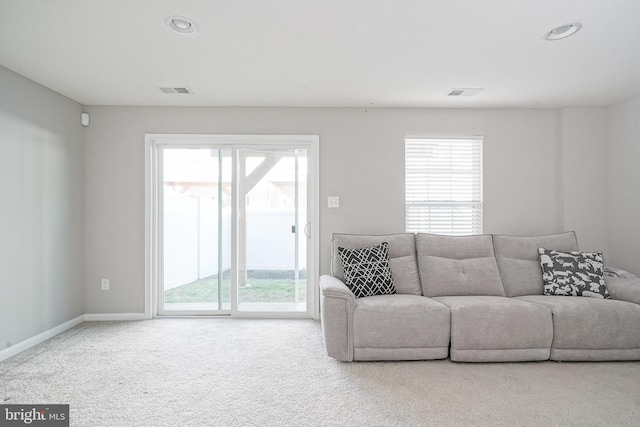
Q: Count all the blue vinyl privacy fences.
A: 0